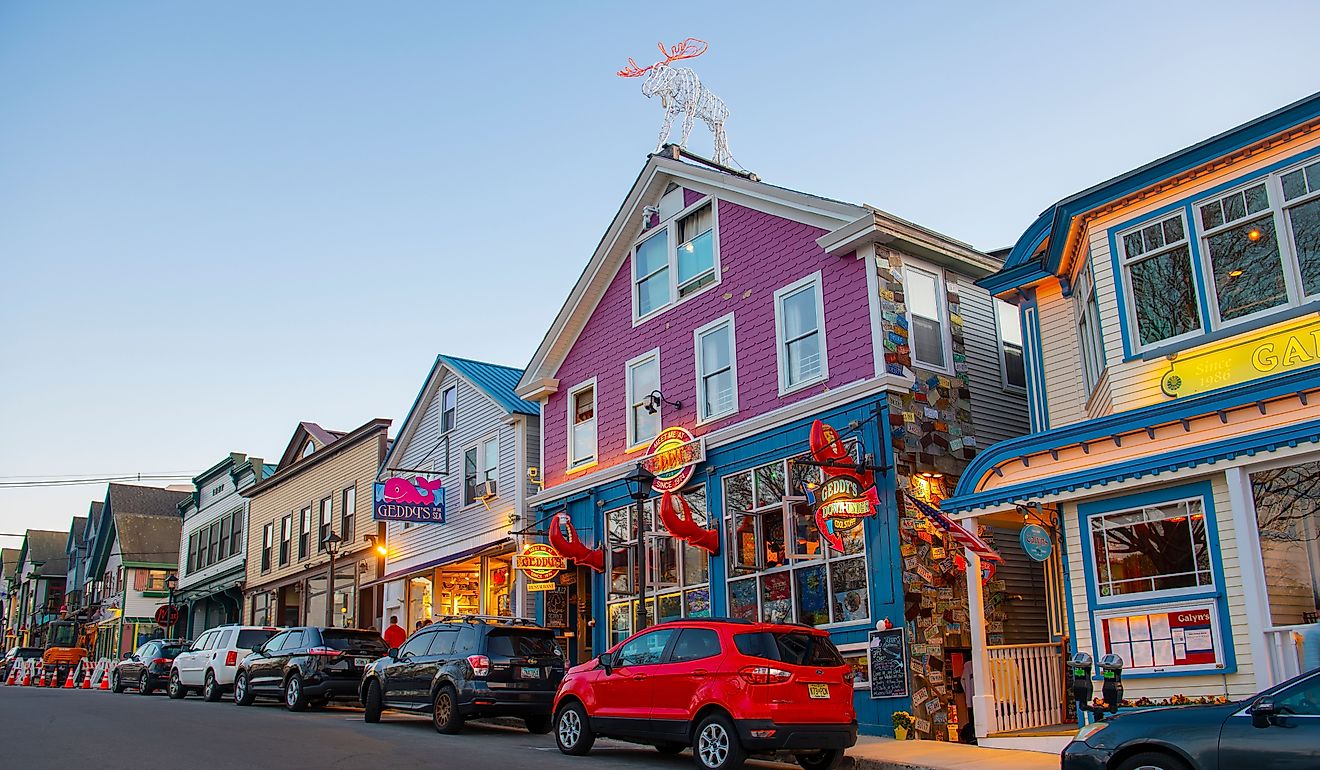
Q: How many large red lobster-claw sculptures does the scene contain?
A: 3